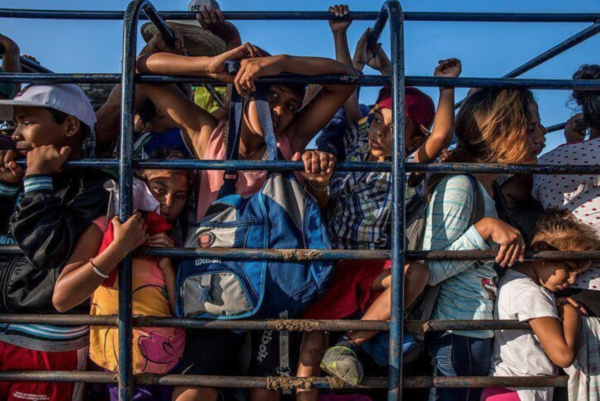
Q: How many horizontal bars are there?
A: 6